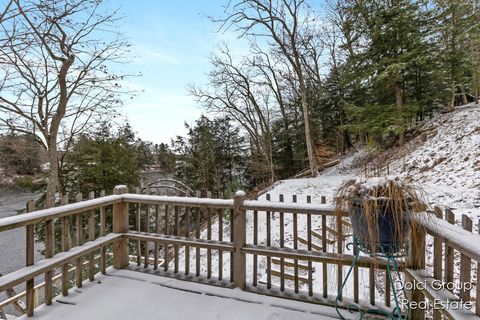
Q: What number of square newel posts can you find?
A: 3